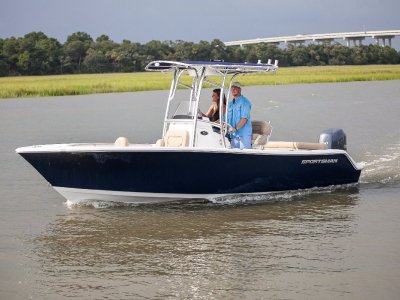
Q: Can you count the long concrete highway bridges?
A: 1